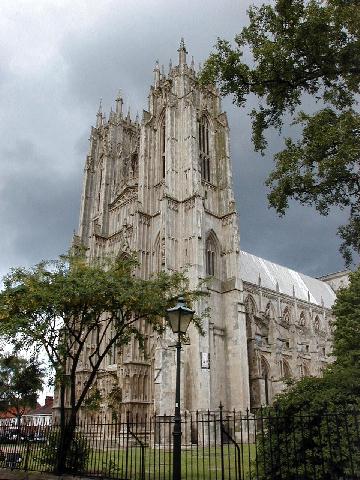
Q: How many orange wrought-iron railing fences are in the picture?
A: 0